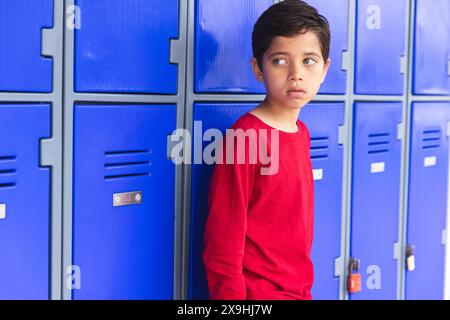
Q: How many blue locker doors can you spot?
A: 12